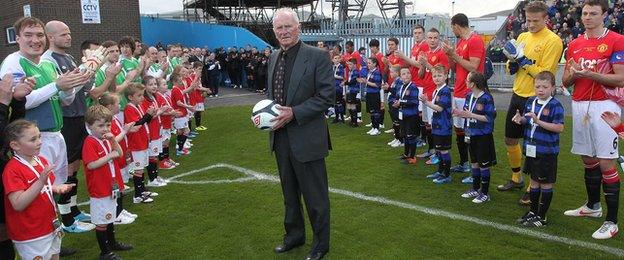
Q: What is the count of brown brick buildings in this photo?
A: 1